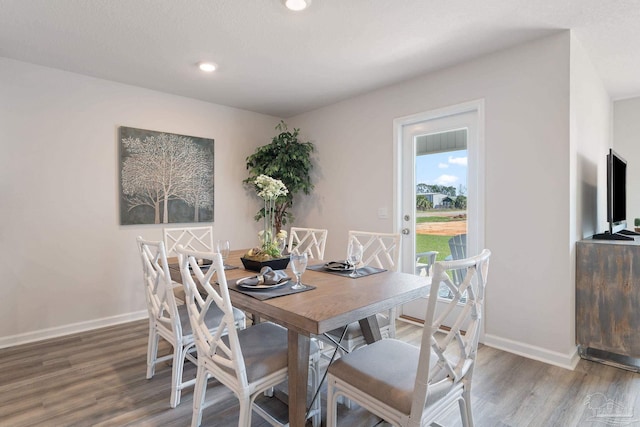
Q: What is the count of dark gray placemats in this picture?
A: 3